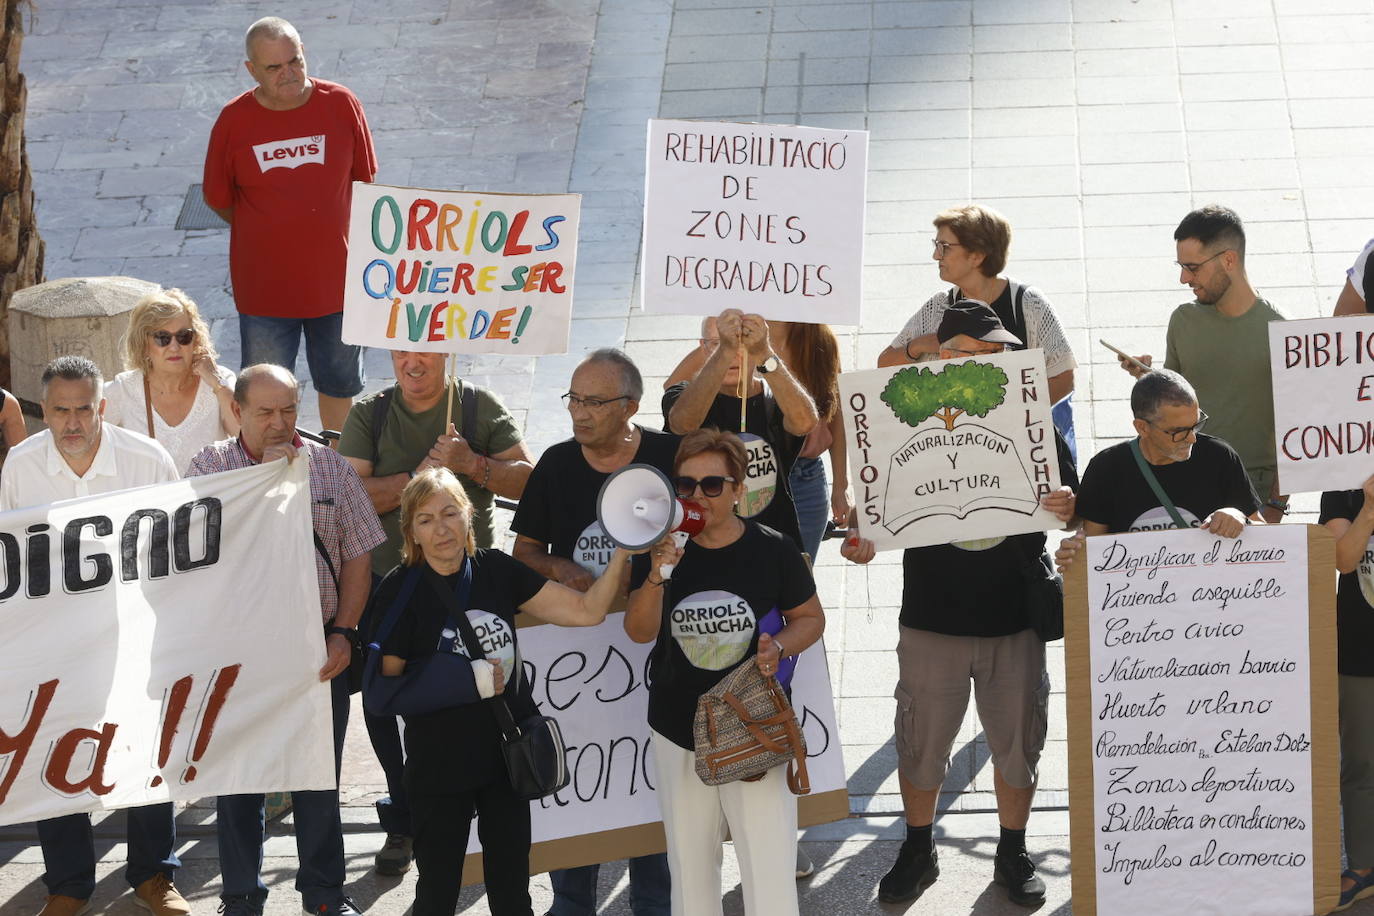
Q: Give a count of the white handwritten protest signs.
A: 7